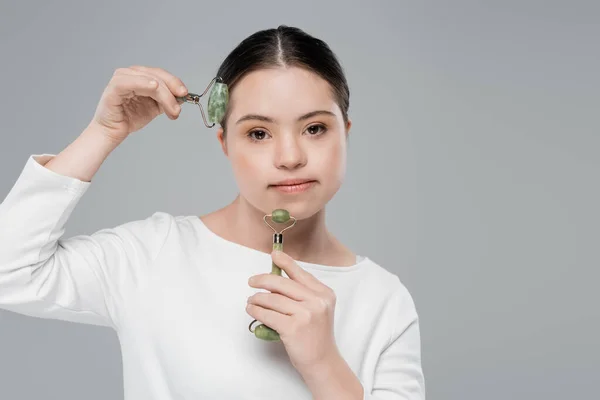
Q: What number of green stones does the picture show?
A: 3